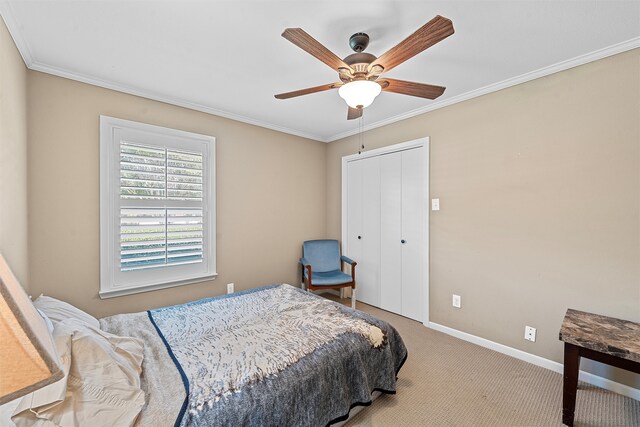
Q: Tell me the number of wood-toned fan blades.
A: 5